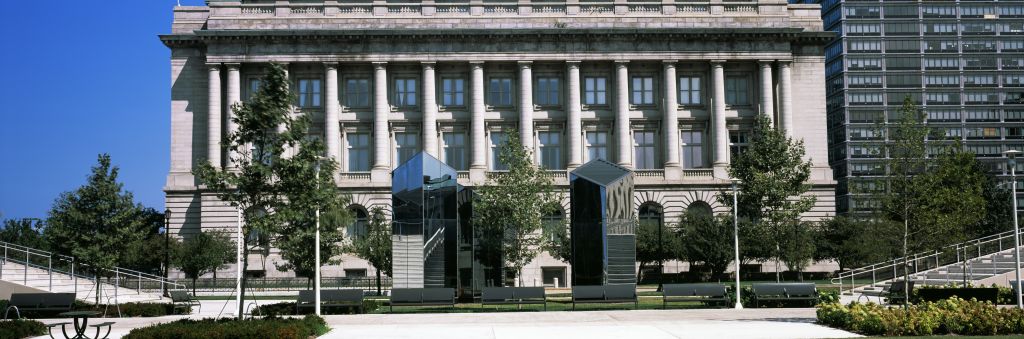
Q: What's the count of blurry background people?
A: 0